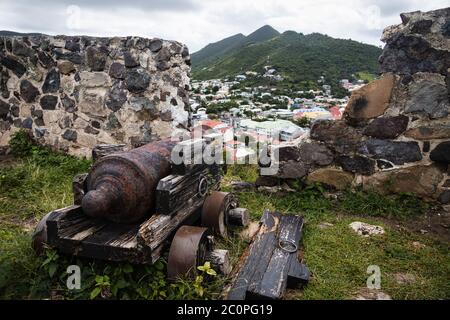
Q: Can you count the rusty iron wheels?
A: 3